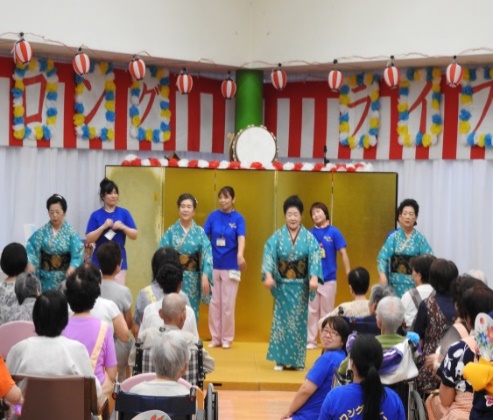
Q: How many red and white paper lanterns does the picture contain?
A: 9